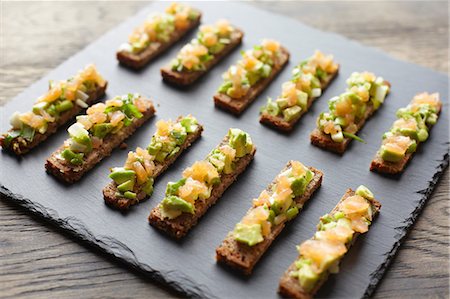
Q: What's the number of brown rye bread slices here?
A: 12